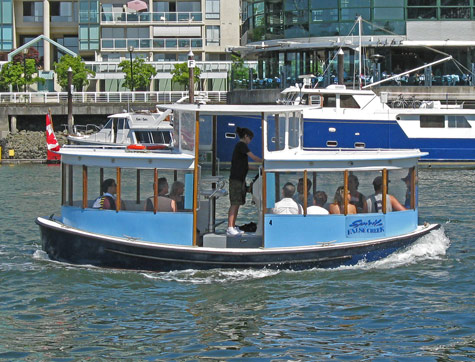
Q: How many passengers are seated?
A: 10